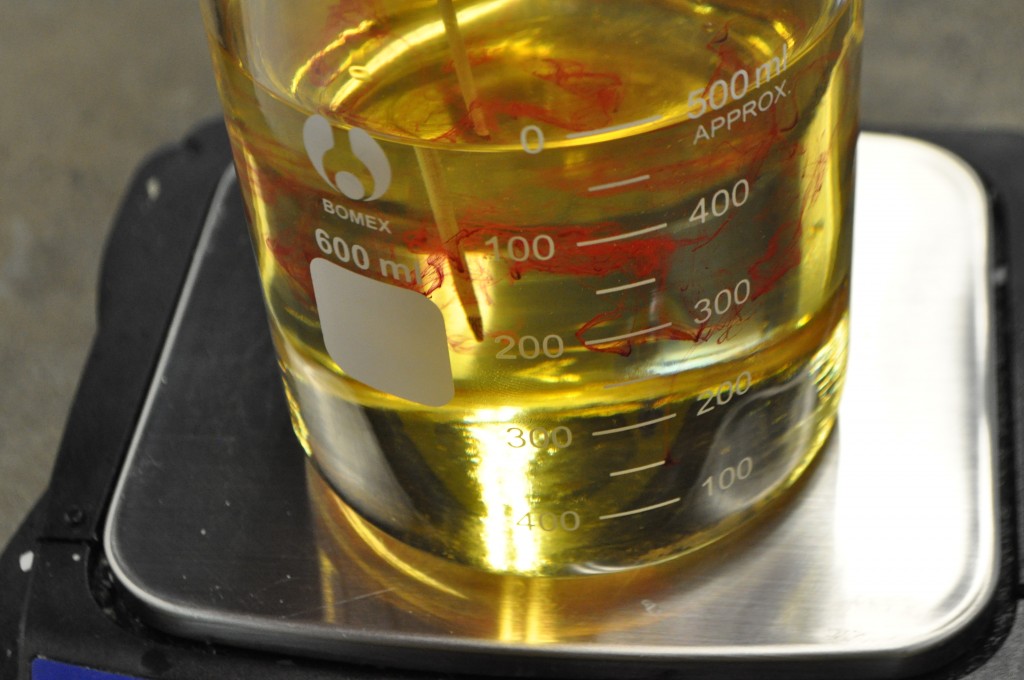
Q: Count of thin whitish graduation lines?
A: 9